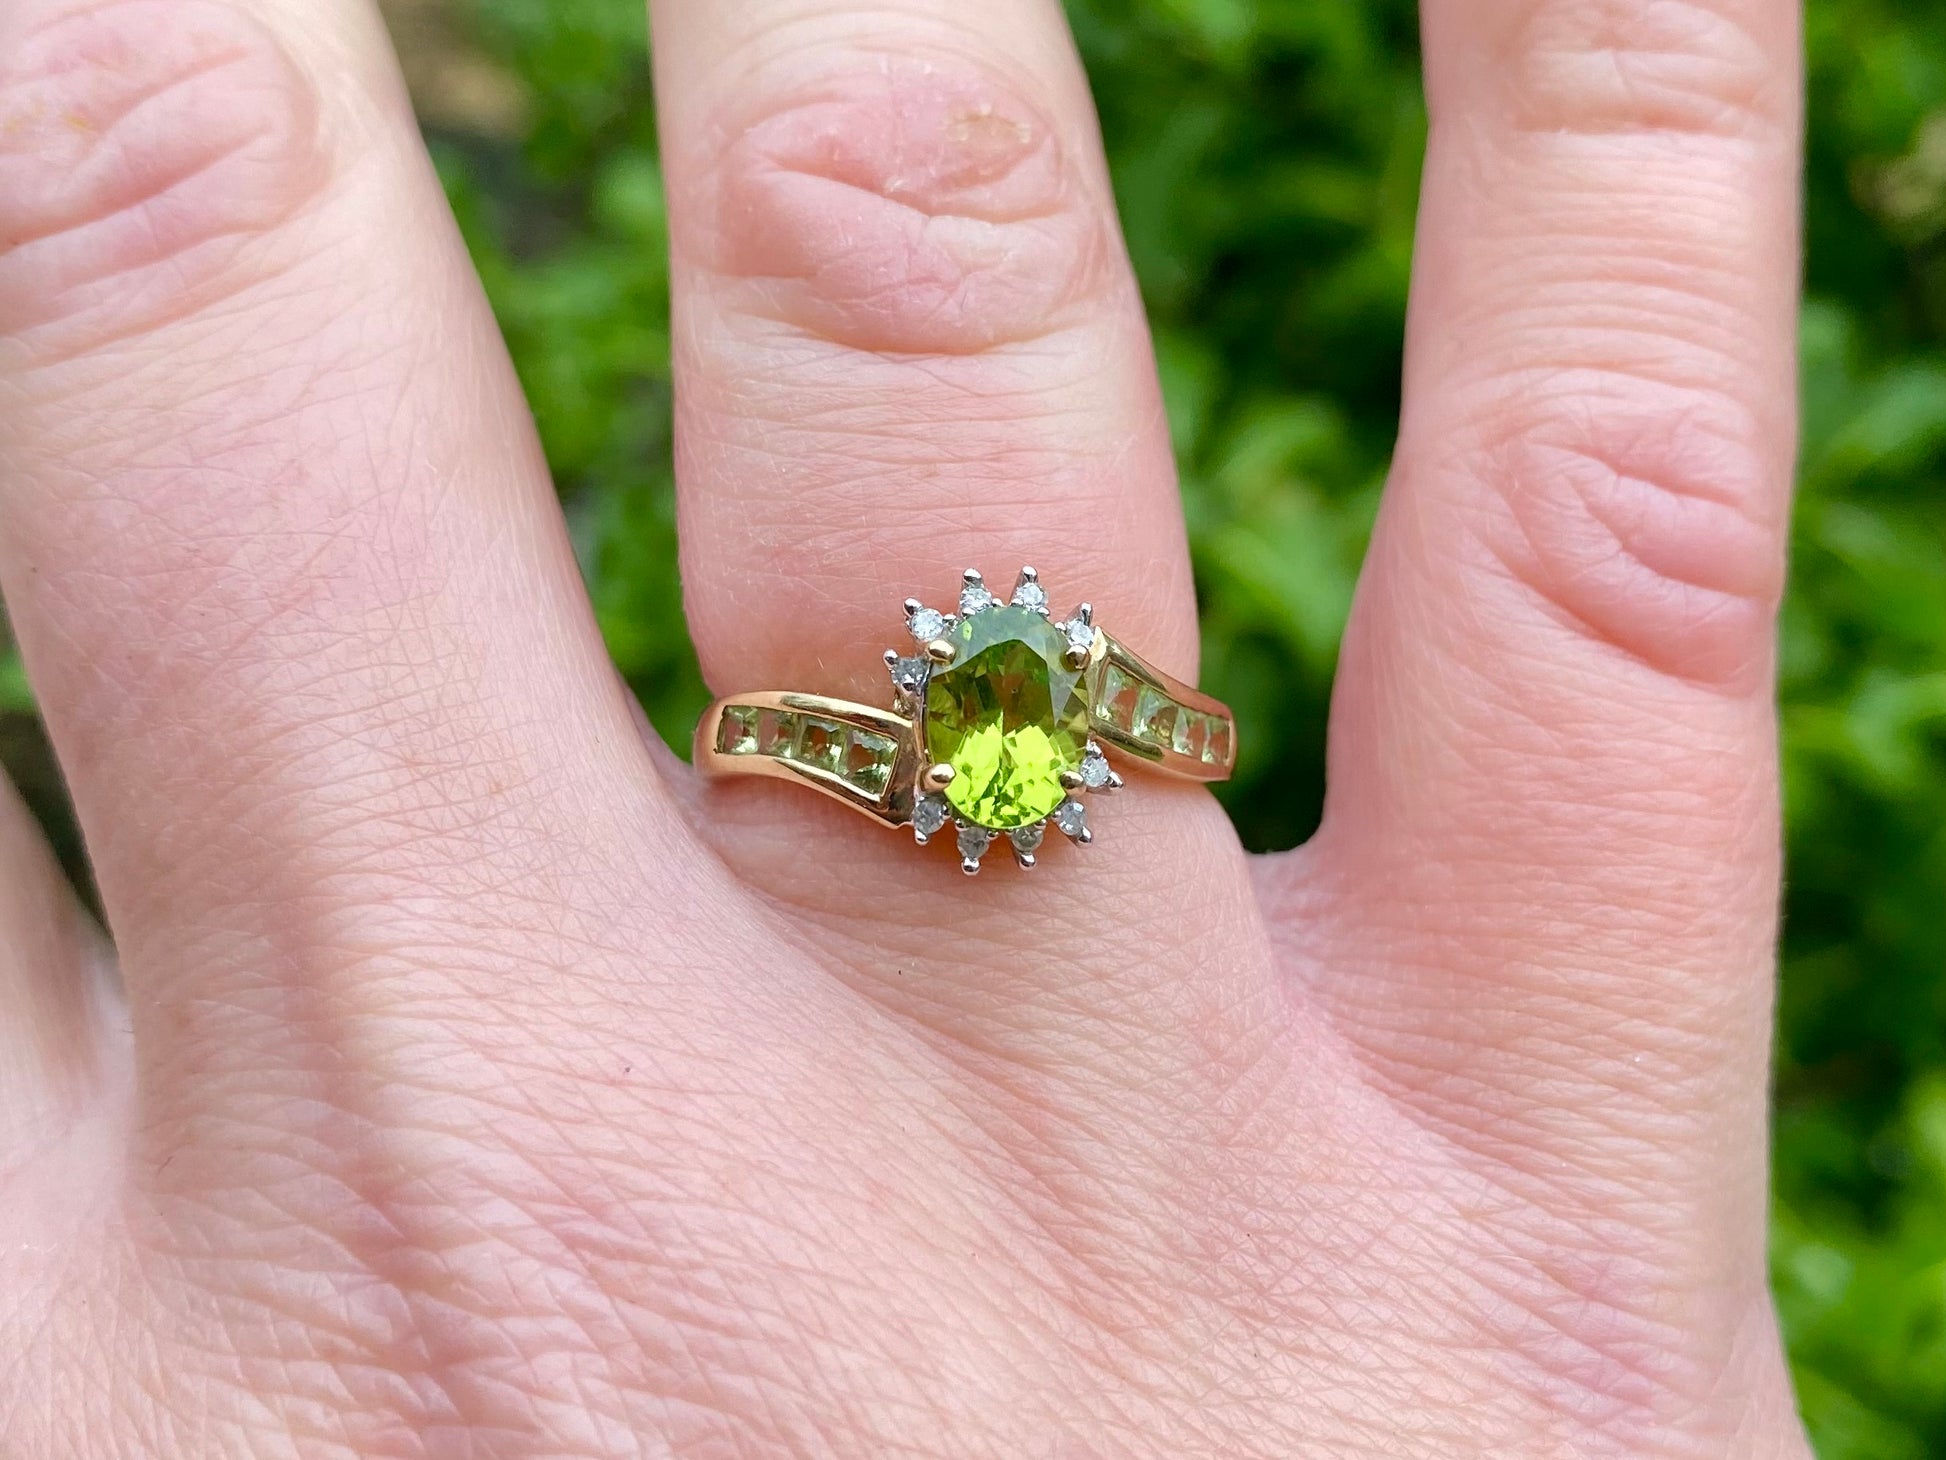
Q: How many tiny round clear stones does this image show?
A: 10